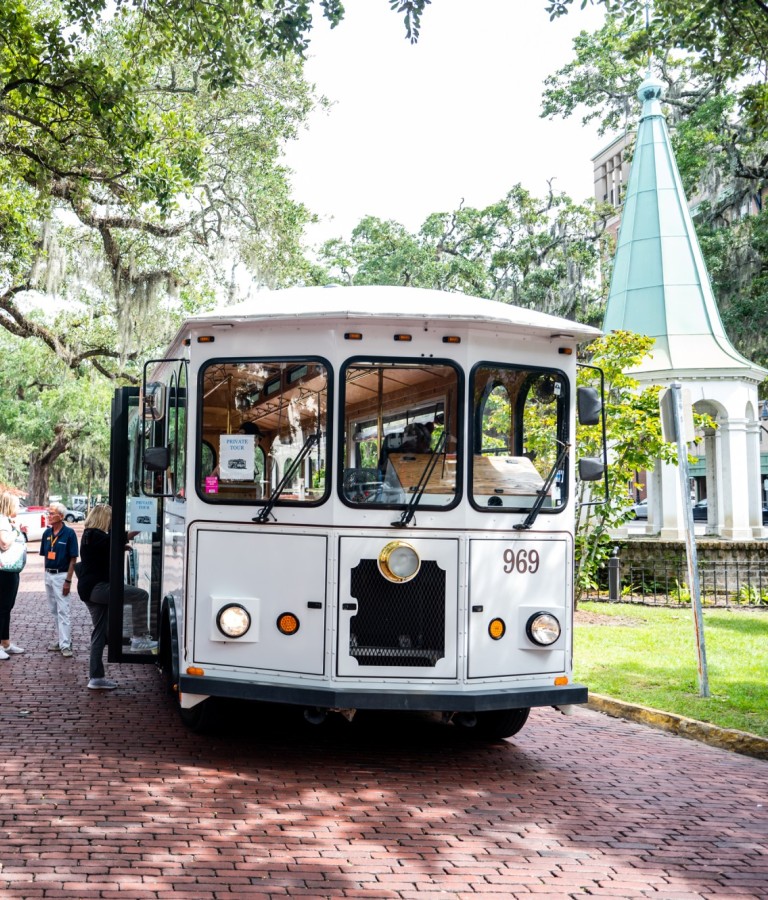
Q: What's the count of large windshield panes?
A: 3